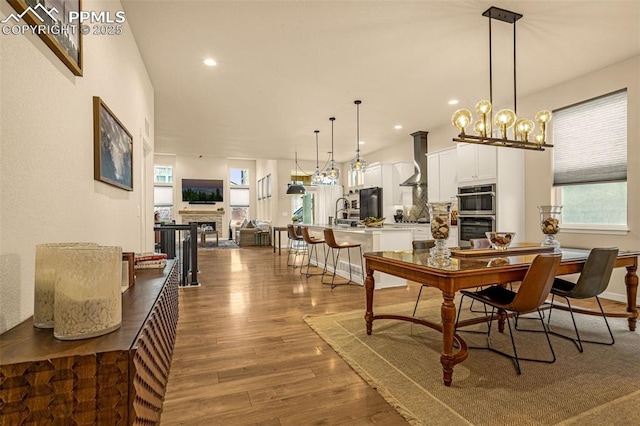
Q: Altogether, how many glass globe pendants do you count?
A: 3